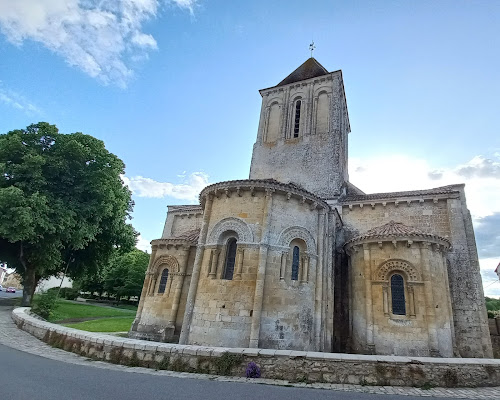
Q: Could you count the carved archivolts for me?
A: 4